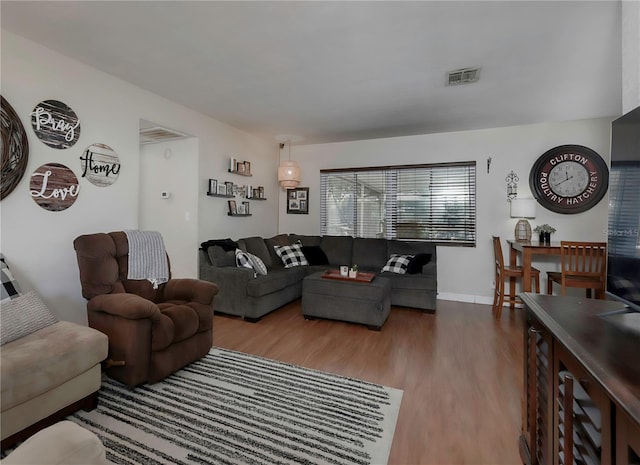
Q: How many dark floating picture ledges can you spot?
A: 4